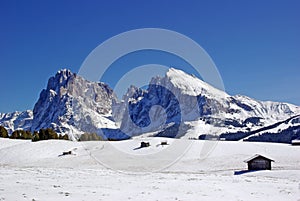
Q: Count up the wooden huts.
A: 4